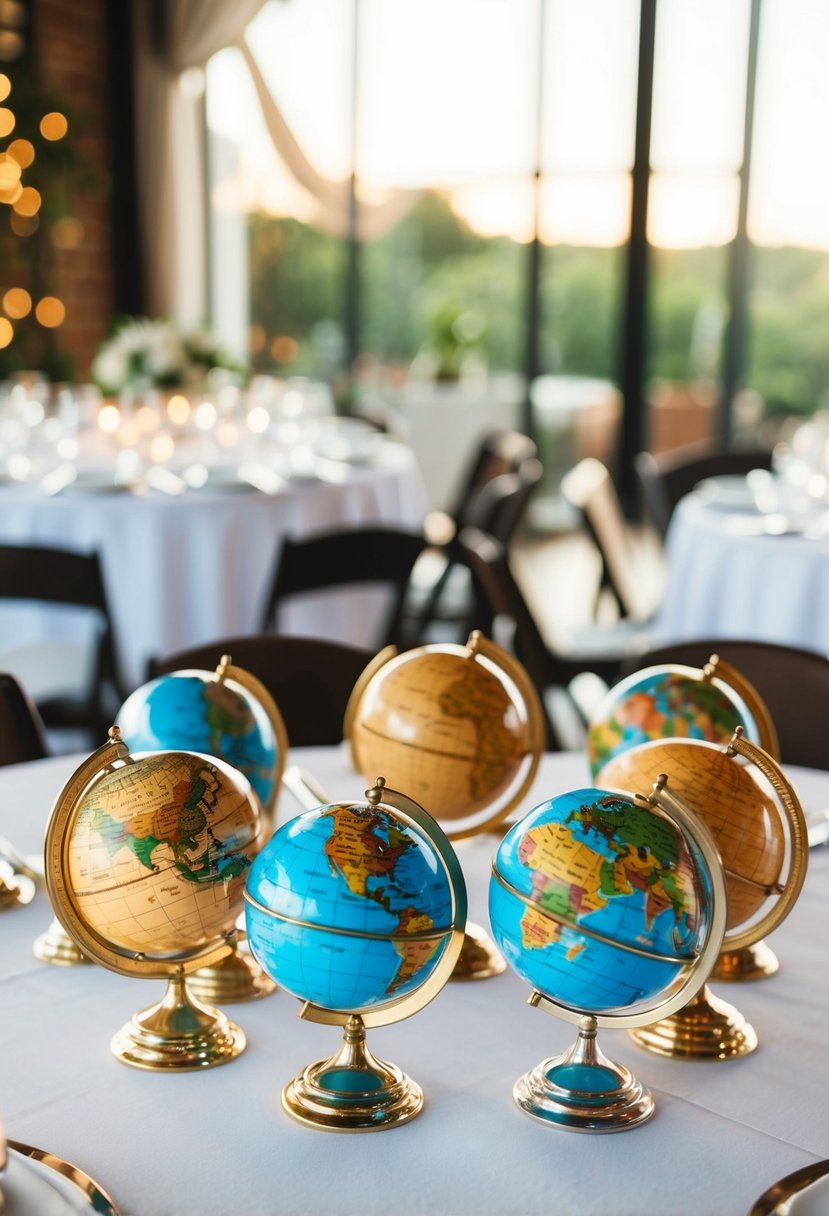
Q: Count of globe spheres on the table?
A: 7